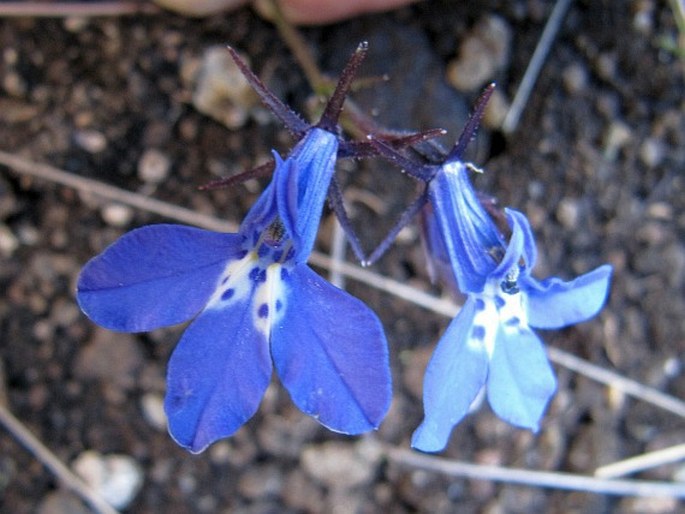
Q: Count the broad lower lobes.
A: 6